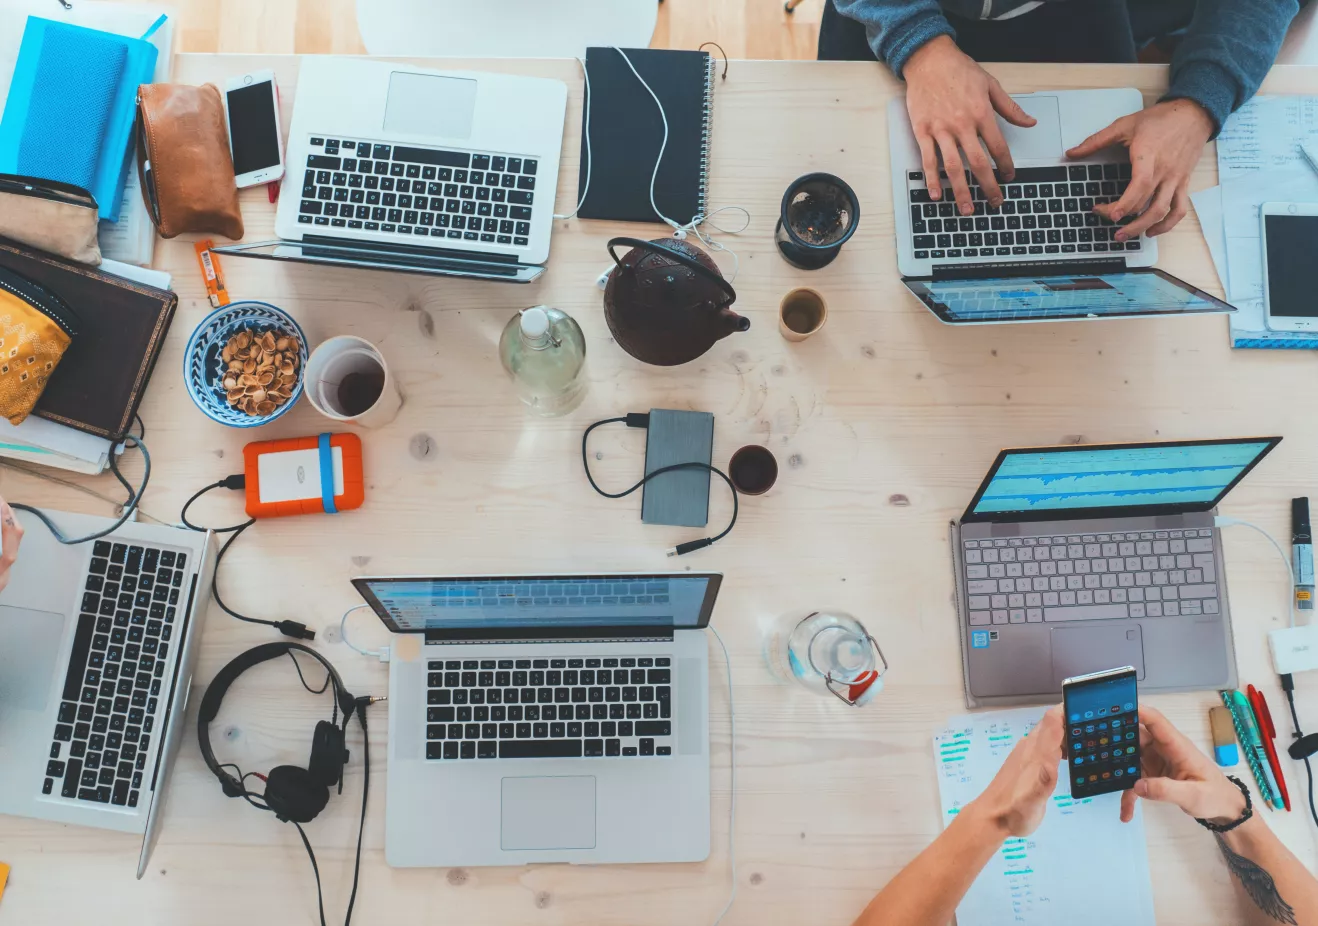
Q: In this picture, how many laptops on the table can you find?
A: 5